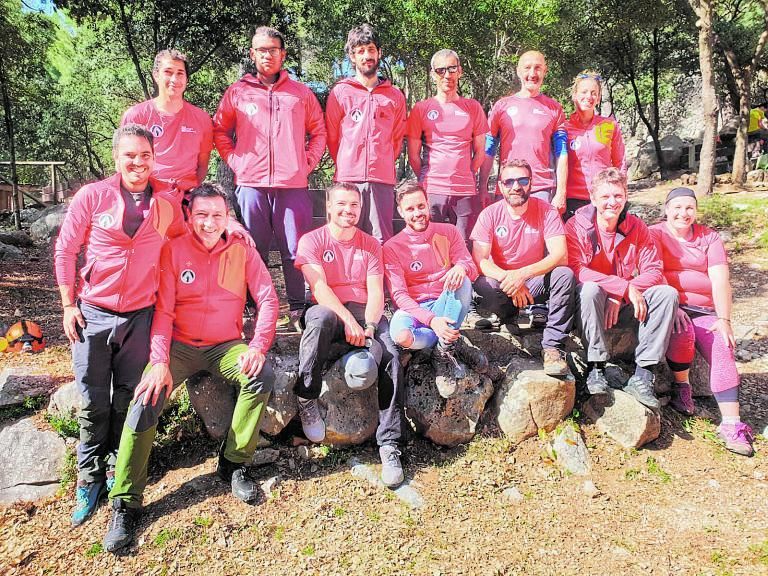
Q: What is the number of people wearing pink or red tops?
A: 13